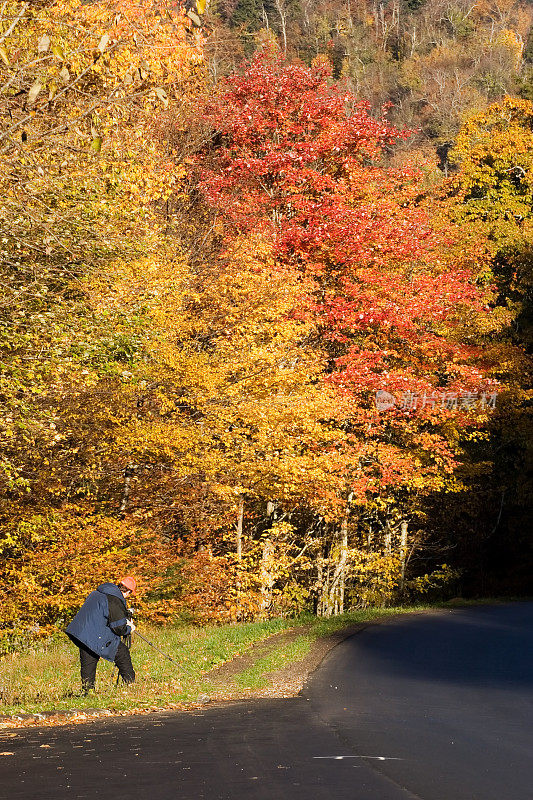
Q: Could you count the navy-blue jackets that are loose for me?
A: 1